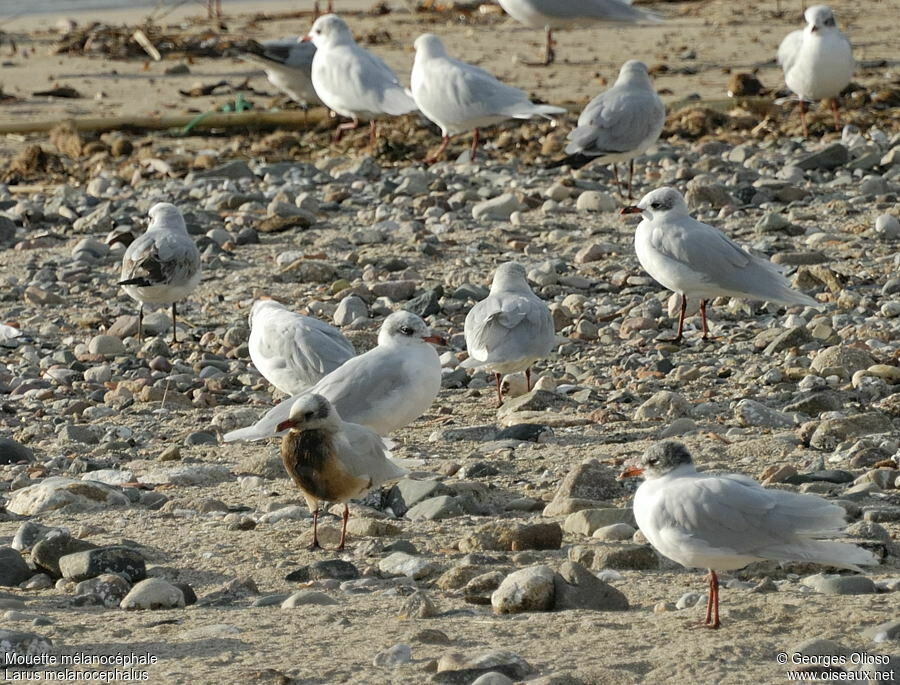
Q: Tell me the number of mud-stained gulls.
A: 1